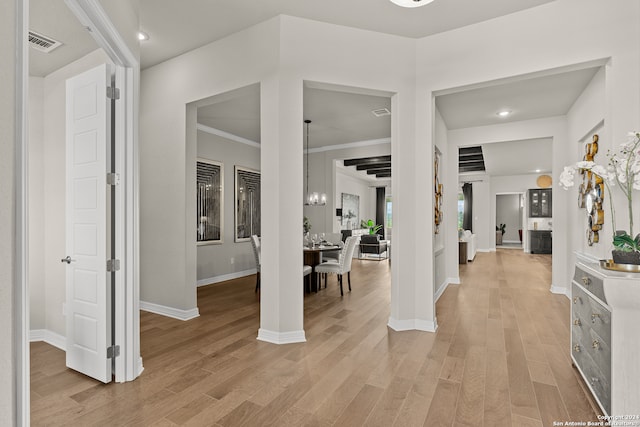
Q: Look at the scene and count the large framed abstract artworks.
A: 2